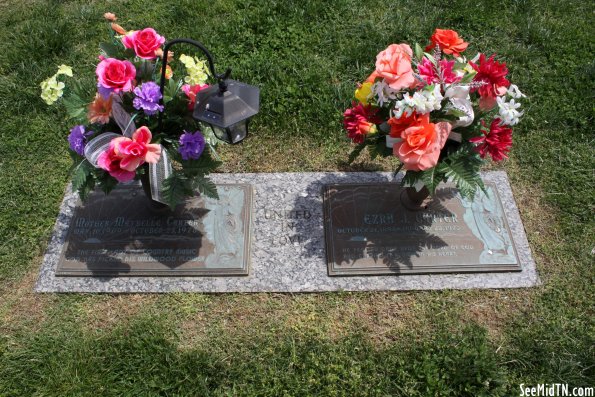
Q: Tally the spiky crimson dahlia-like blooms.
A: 3